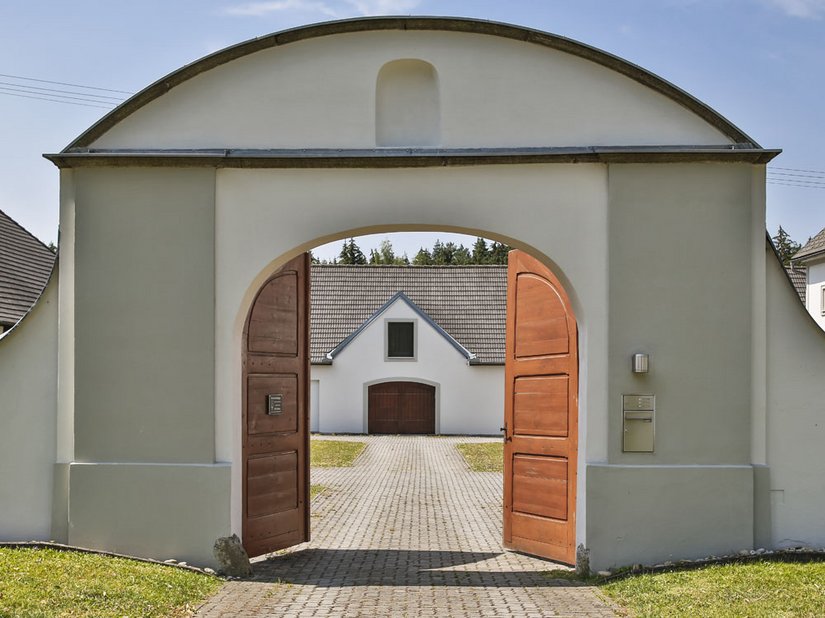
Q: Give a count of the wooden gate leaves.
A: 2